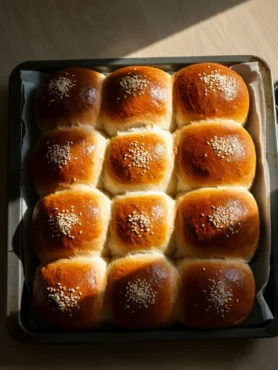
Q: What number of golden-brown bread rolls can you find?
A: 12